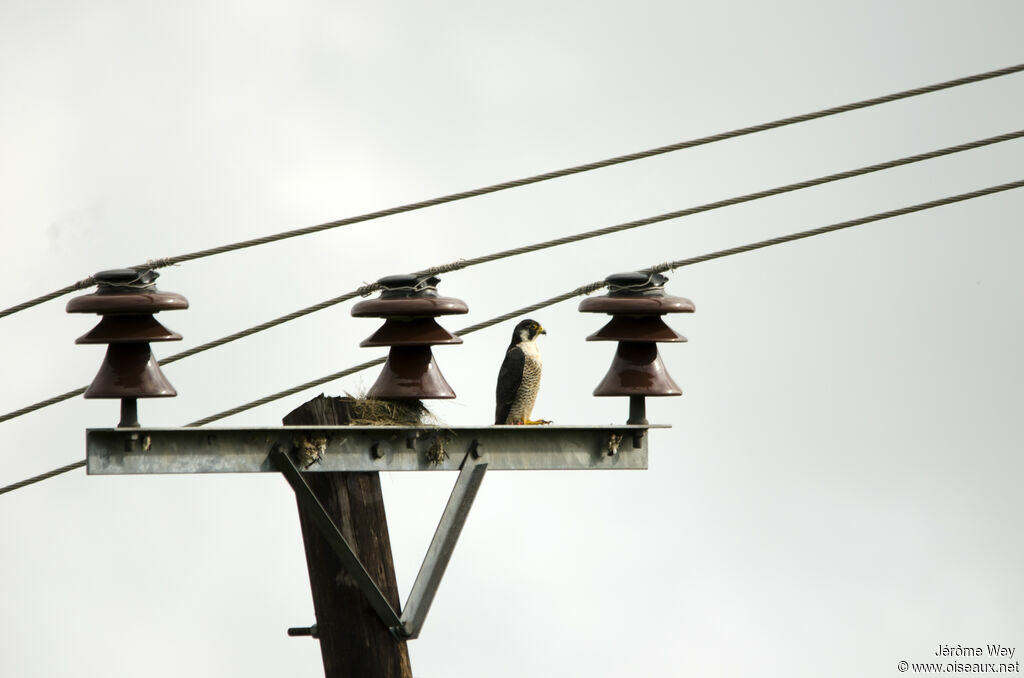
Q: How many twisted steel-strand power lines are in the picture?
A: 3